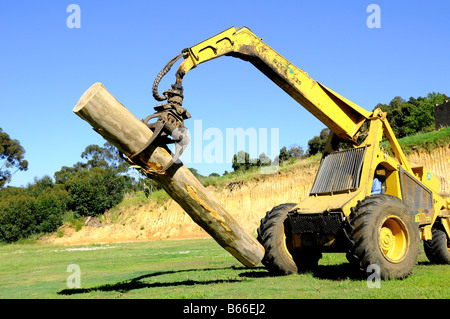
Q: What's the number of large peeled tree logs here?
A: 1